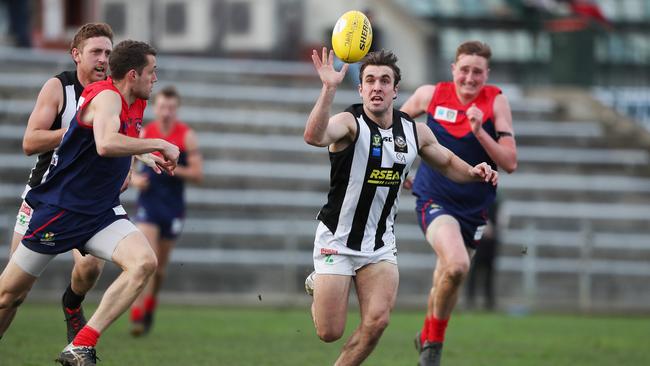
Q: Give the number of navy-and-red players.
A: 3